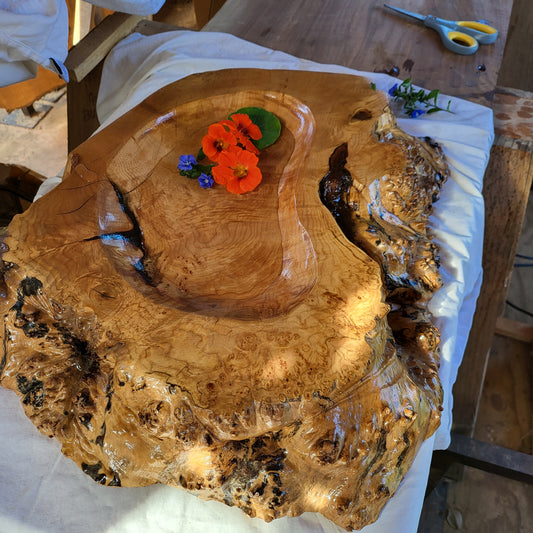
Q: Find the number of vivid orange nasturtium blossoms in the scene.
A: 3